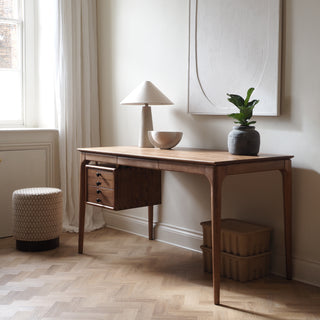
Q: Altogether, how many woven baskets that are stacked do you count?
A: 2